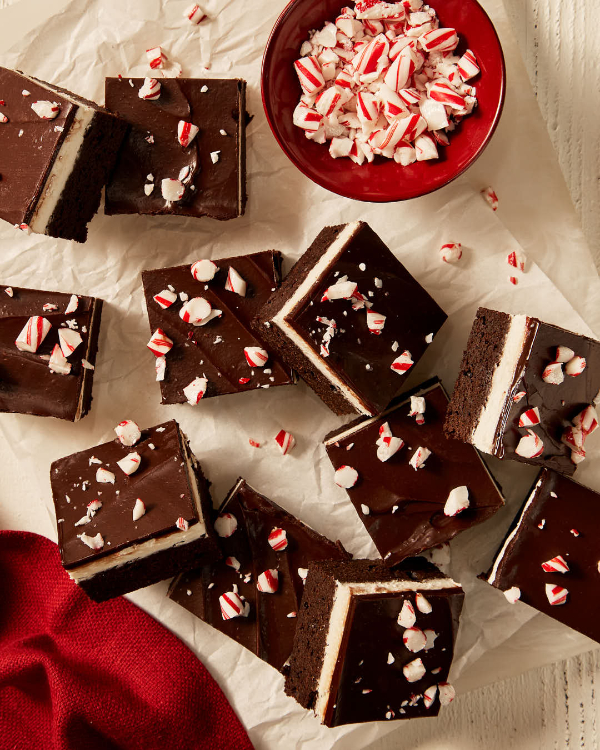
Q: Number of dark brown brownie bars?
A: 11